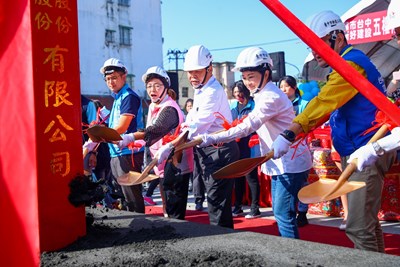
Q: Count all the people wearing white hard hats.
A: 6